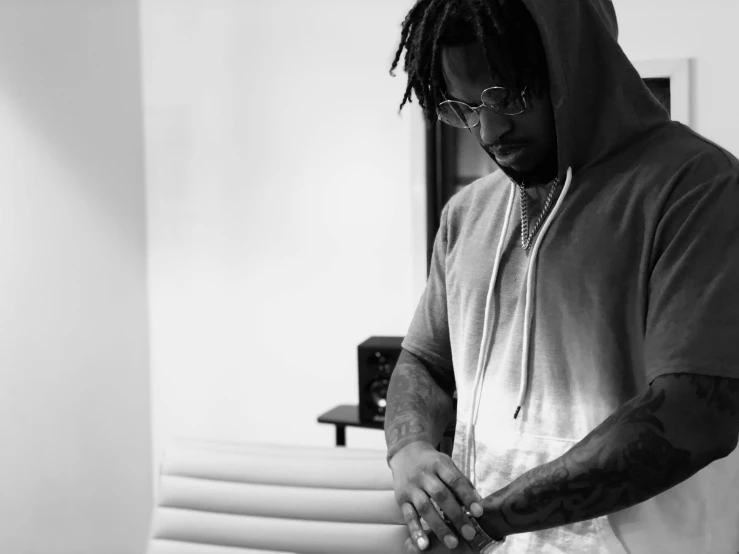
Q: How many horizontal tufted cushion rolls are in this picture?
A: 4